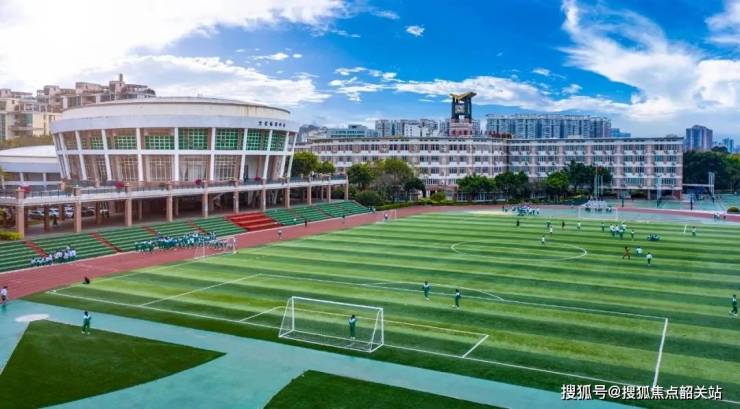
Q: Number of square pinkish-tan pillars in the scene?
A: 11